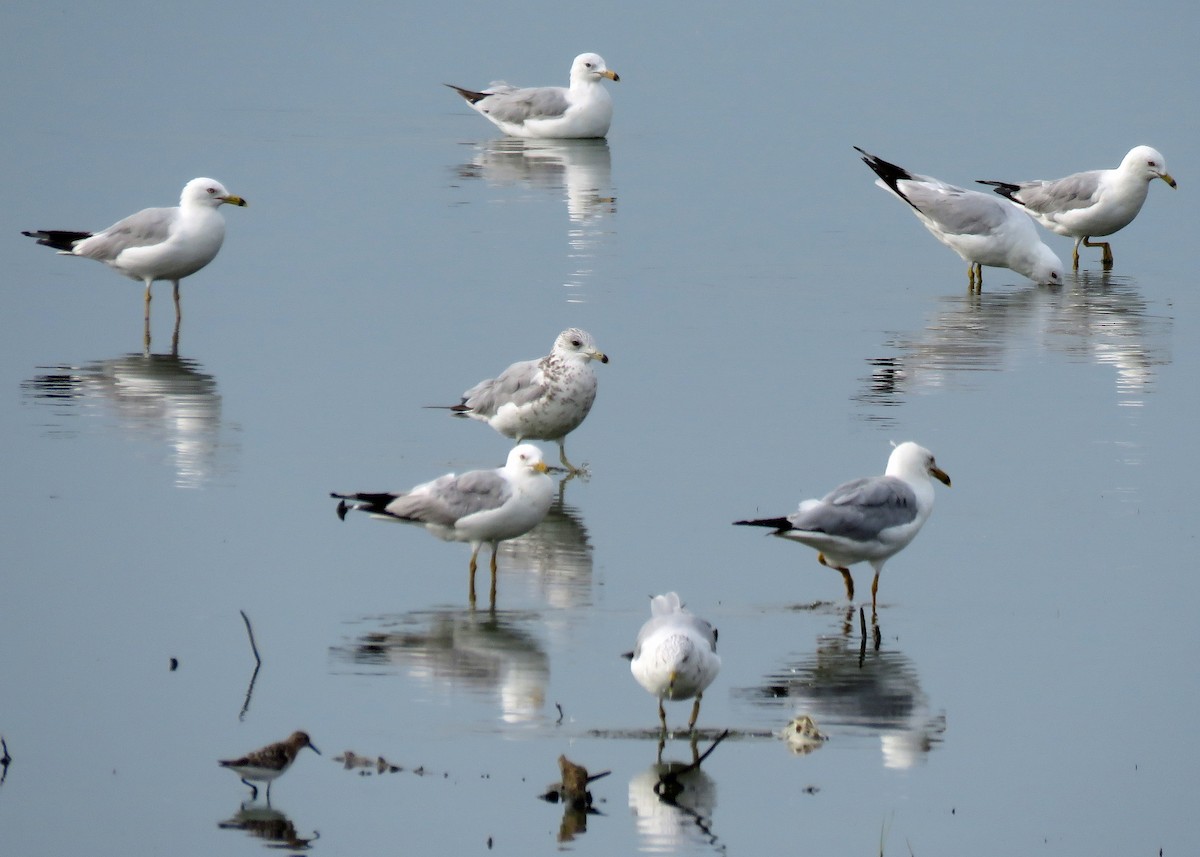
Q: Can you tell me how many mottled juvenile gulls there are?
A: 1